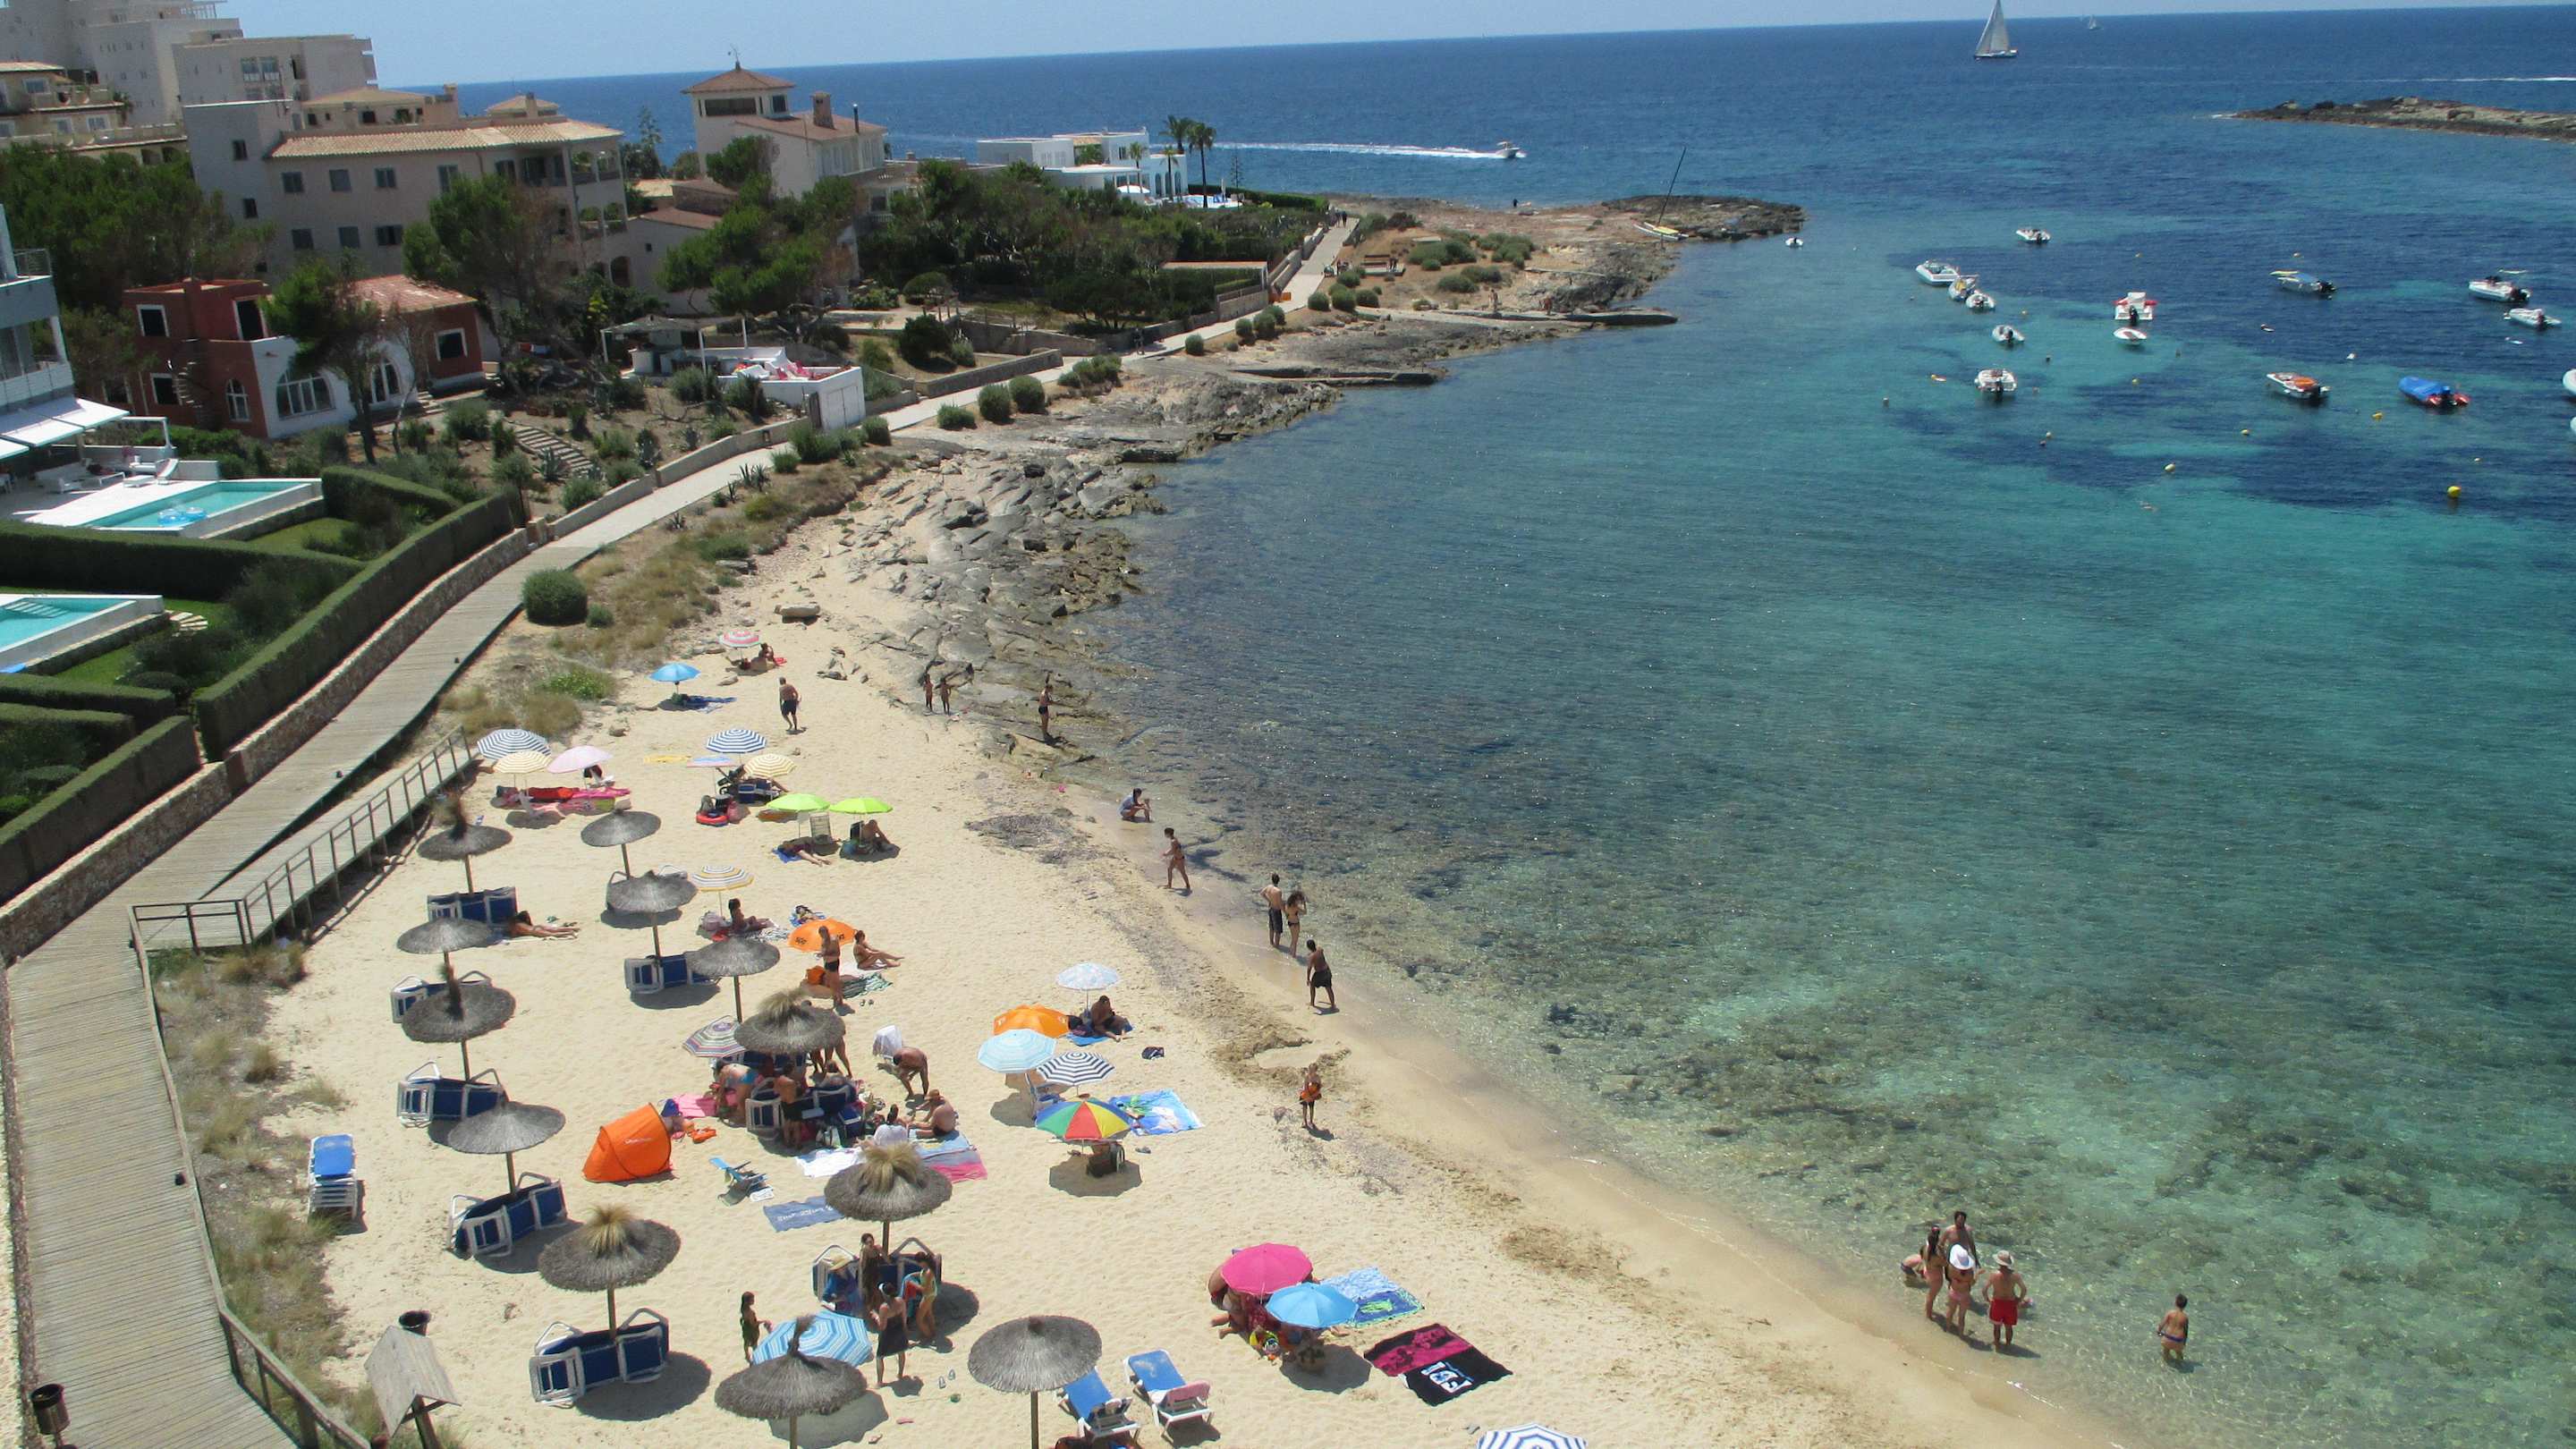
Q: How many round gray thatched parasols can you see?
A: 12